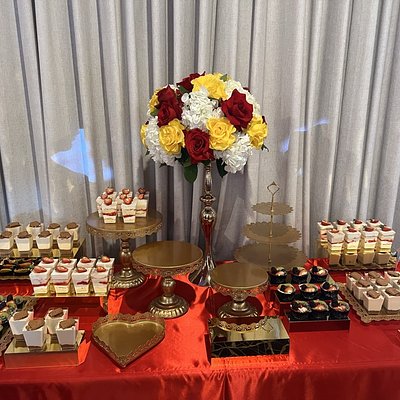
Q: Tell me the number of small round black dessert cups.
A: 9